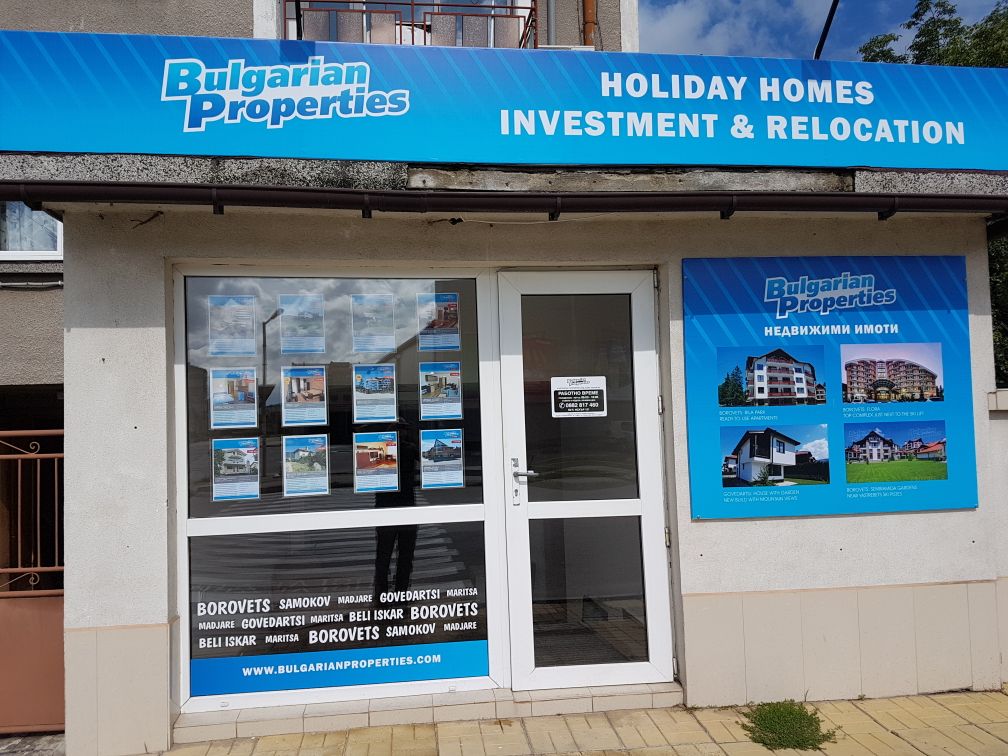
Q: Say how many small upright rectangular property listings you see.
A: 12